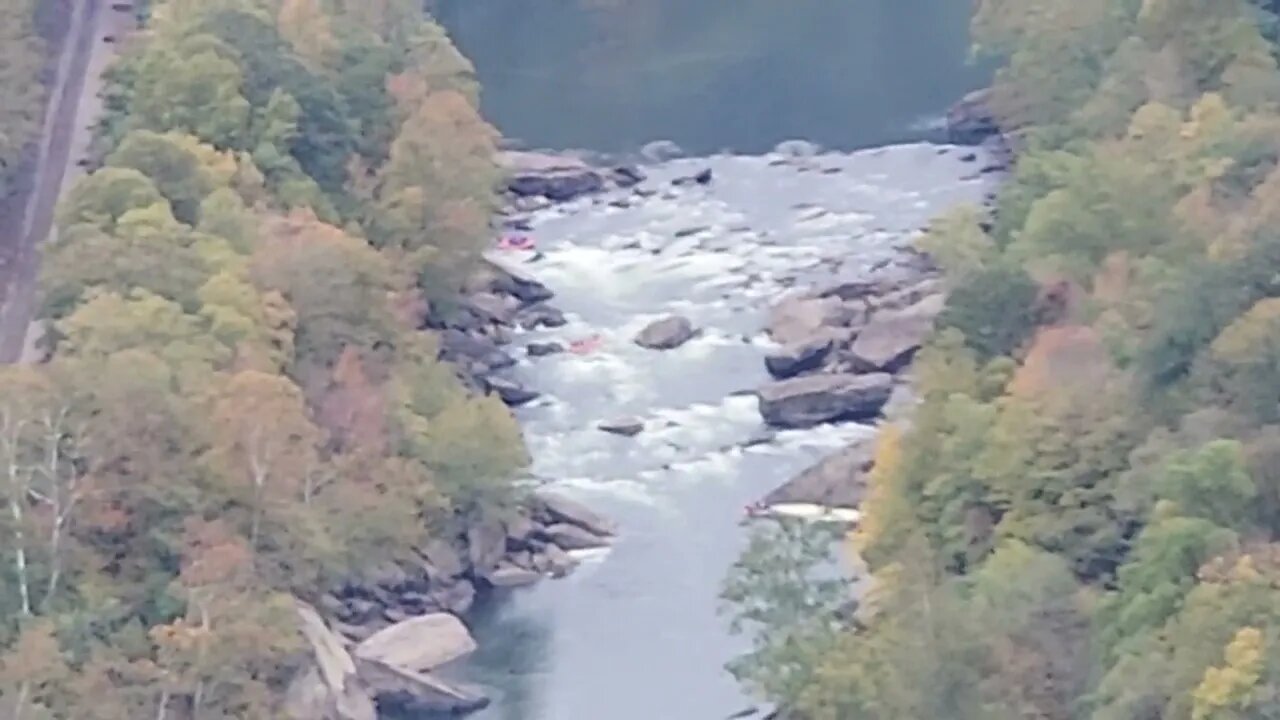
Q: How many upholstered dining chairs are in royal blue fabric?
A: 0